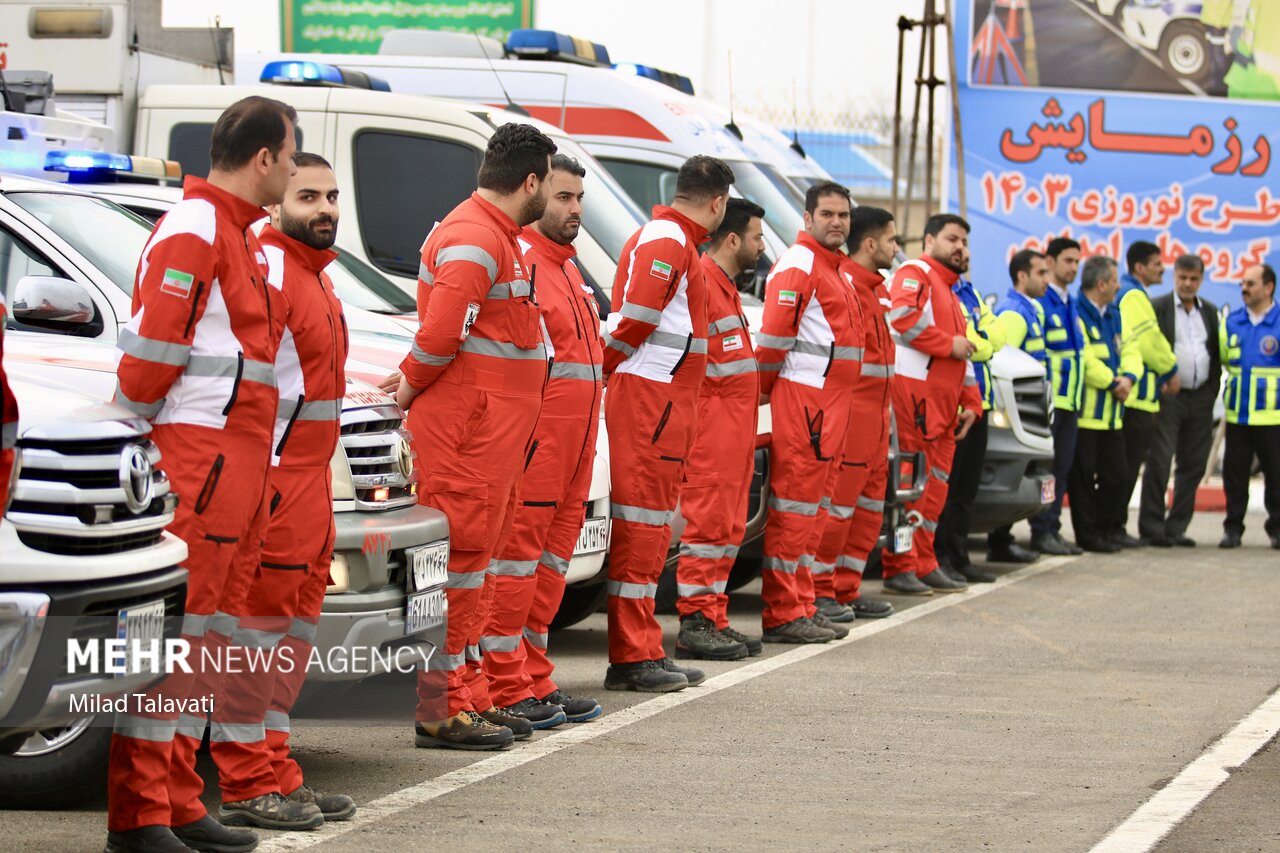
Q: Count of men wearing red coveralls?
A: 9